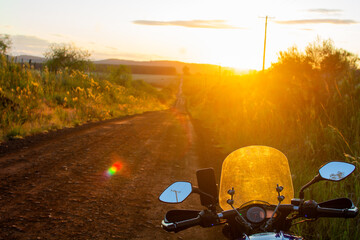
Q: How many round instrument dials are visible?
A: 1